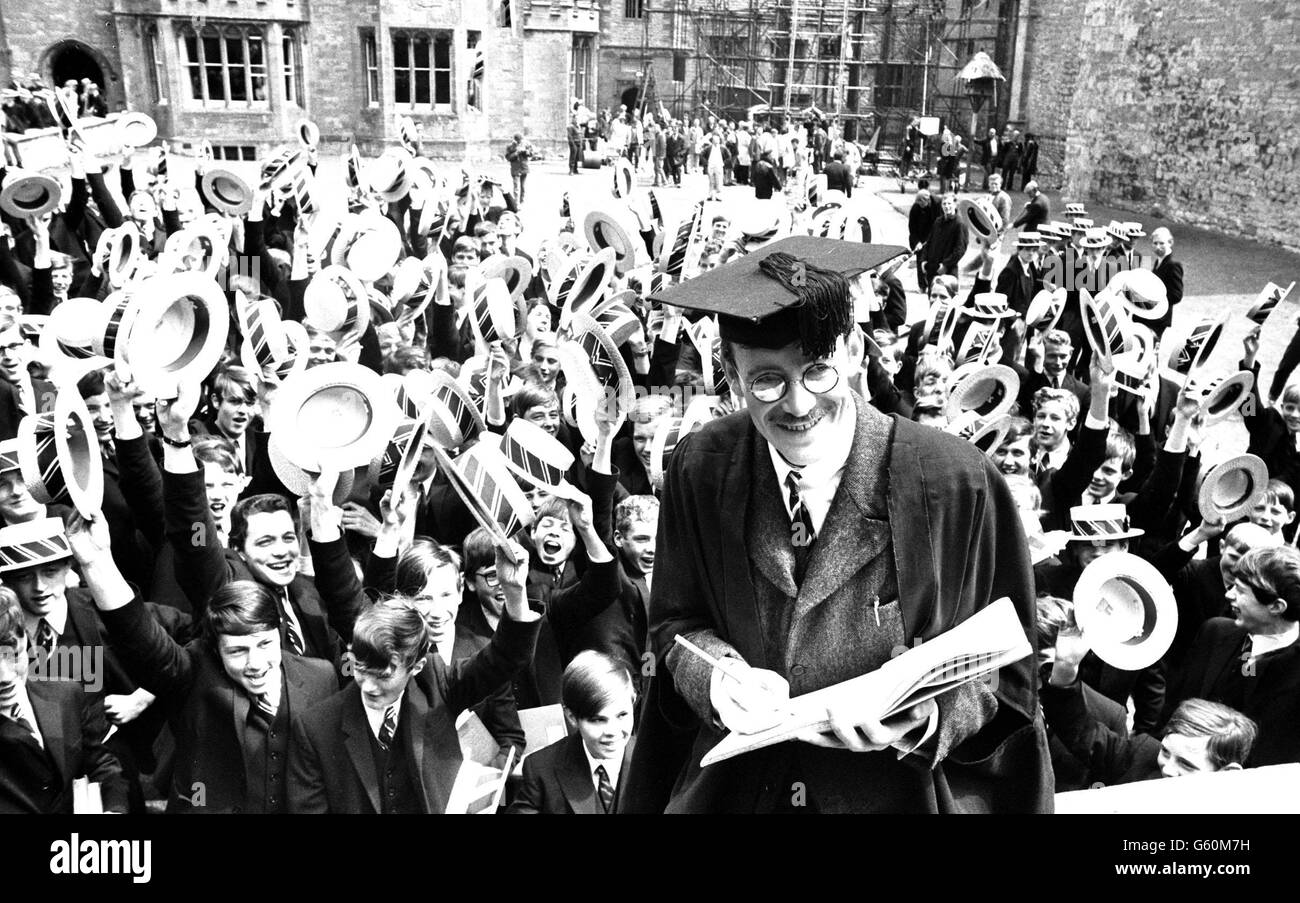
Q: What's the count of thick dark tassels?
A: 1